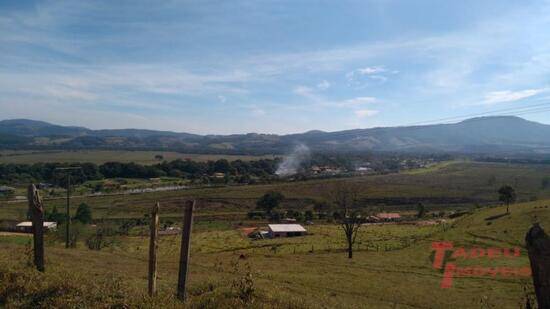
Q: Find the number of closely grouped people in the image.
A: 0